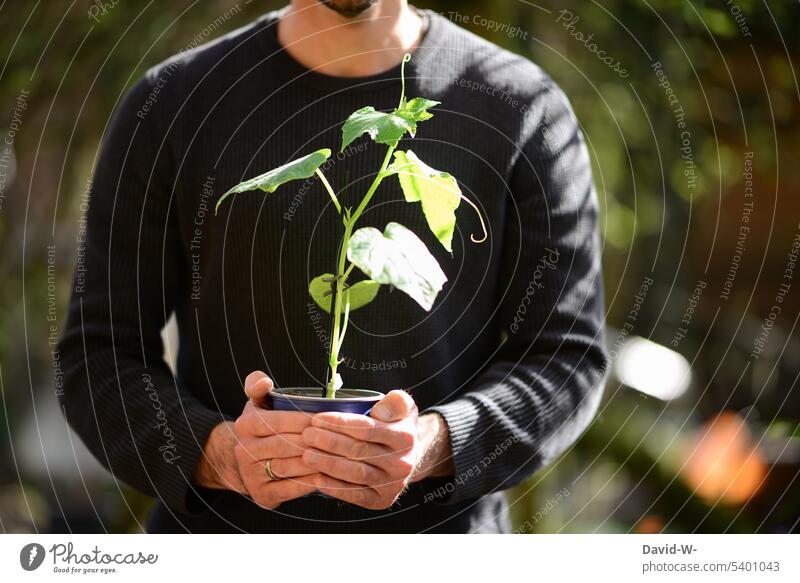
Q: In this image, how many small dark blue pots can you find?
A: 1